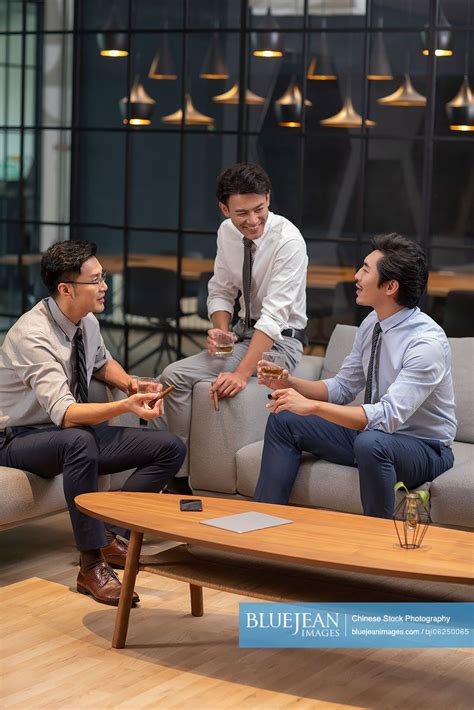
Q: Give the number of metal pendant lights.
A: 14